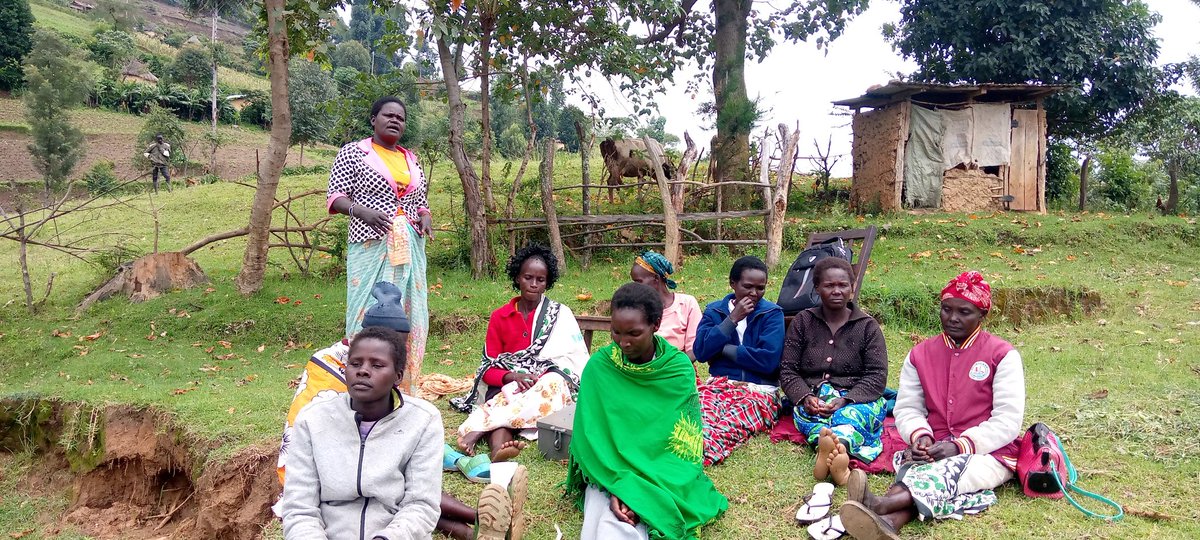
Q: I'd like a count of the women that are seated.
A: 8